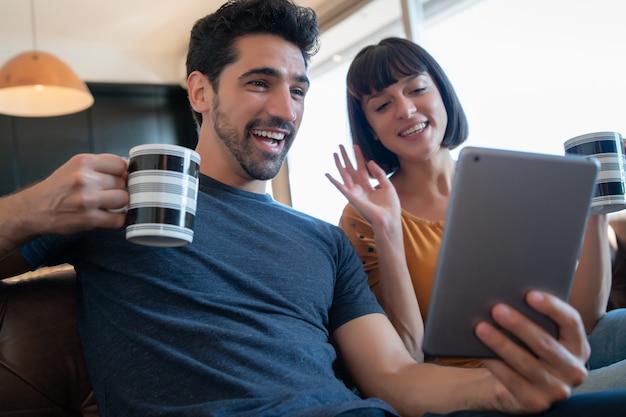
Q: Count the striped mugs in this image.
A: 2